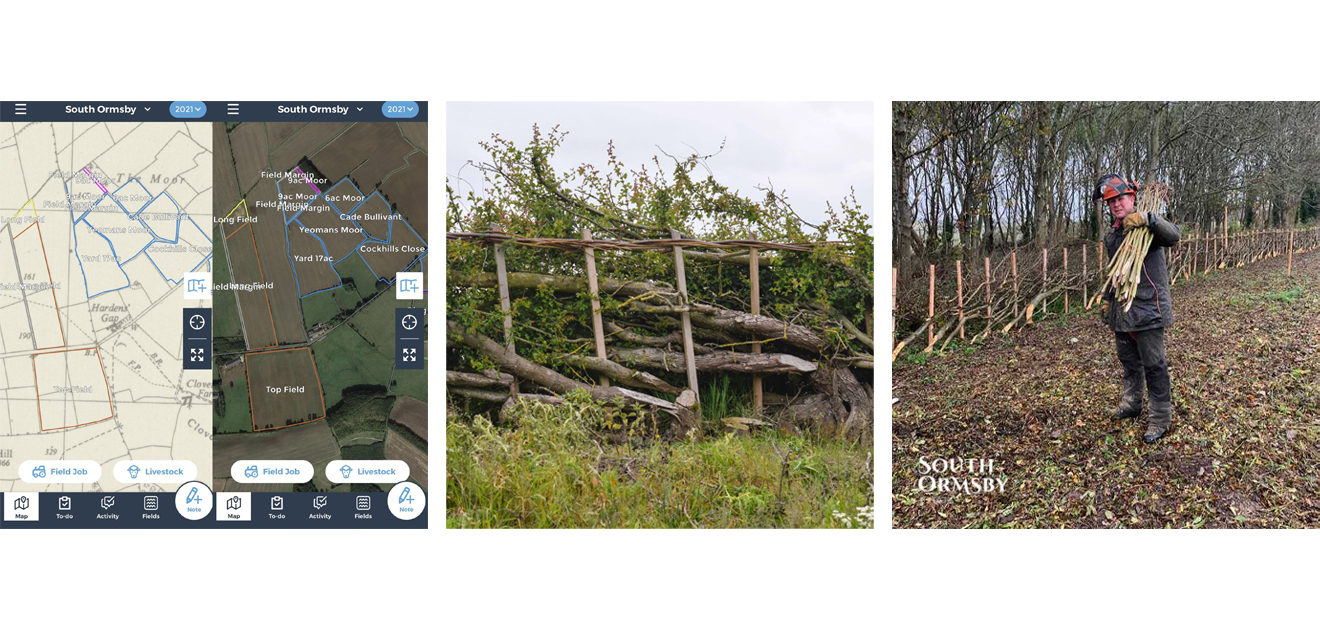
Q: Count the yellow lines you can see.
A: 4